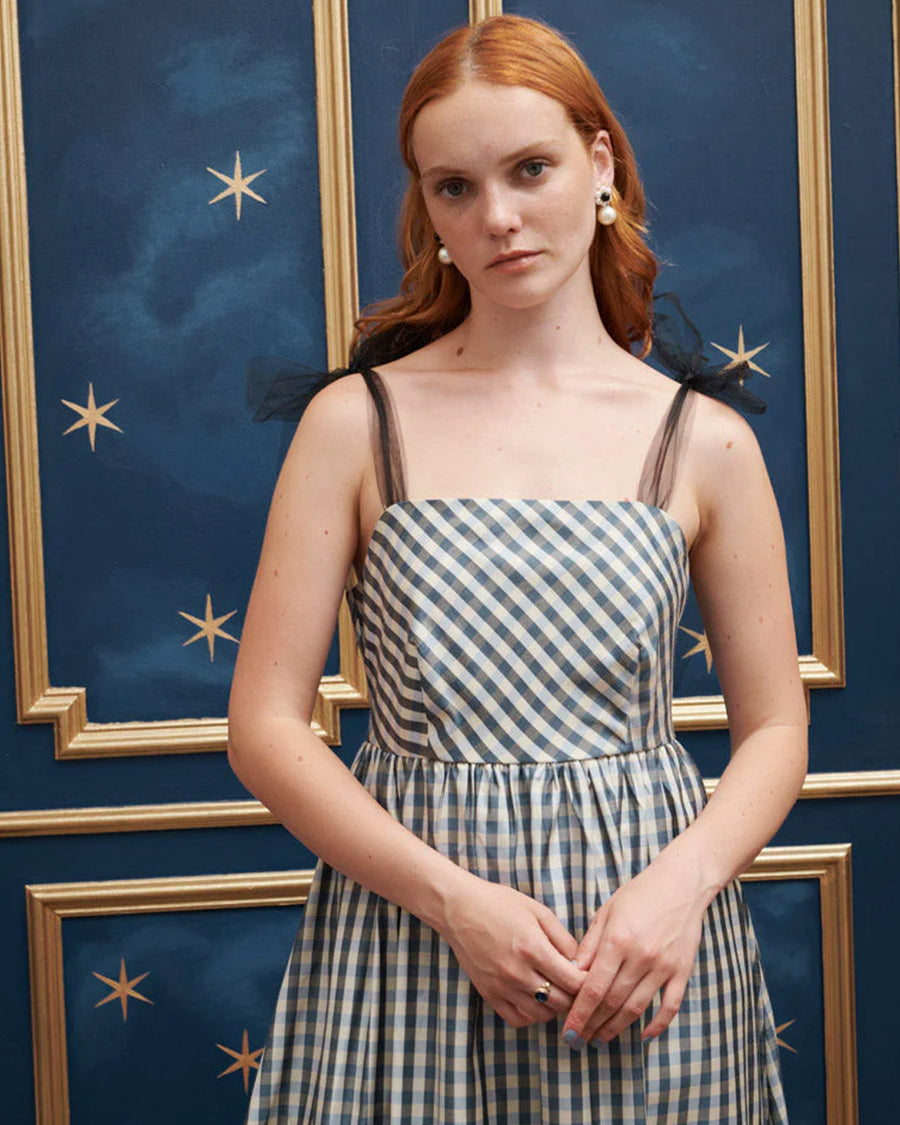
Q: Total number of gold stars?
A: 8